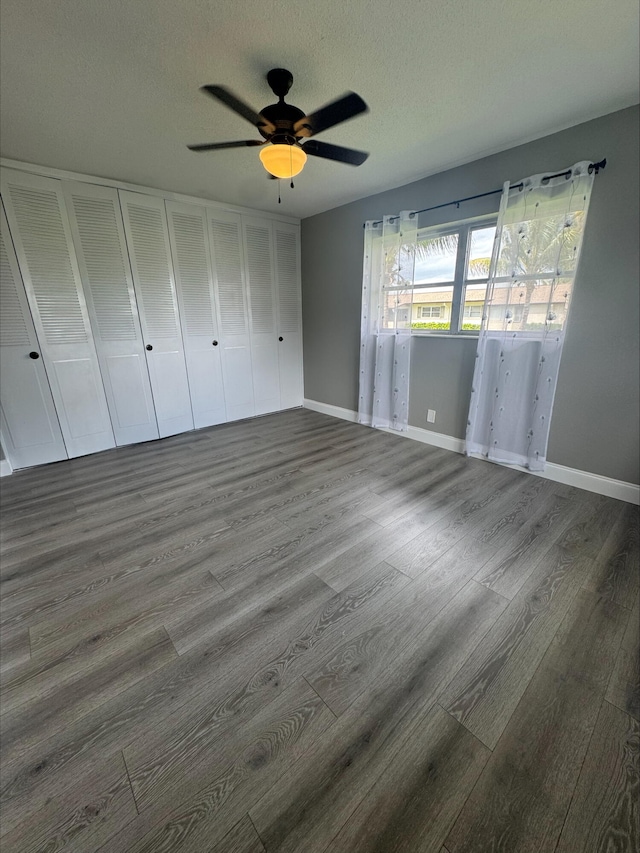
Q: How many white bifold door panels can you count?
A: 8